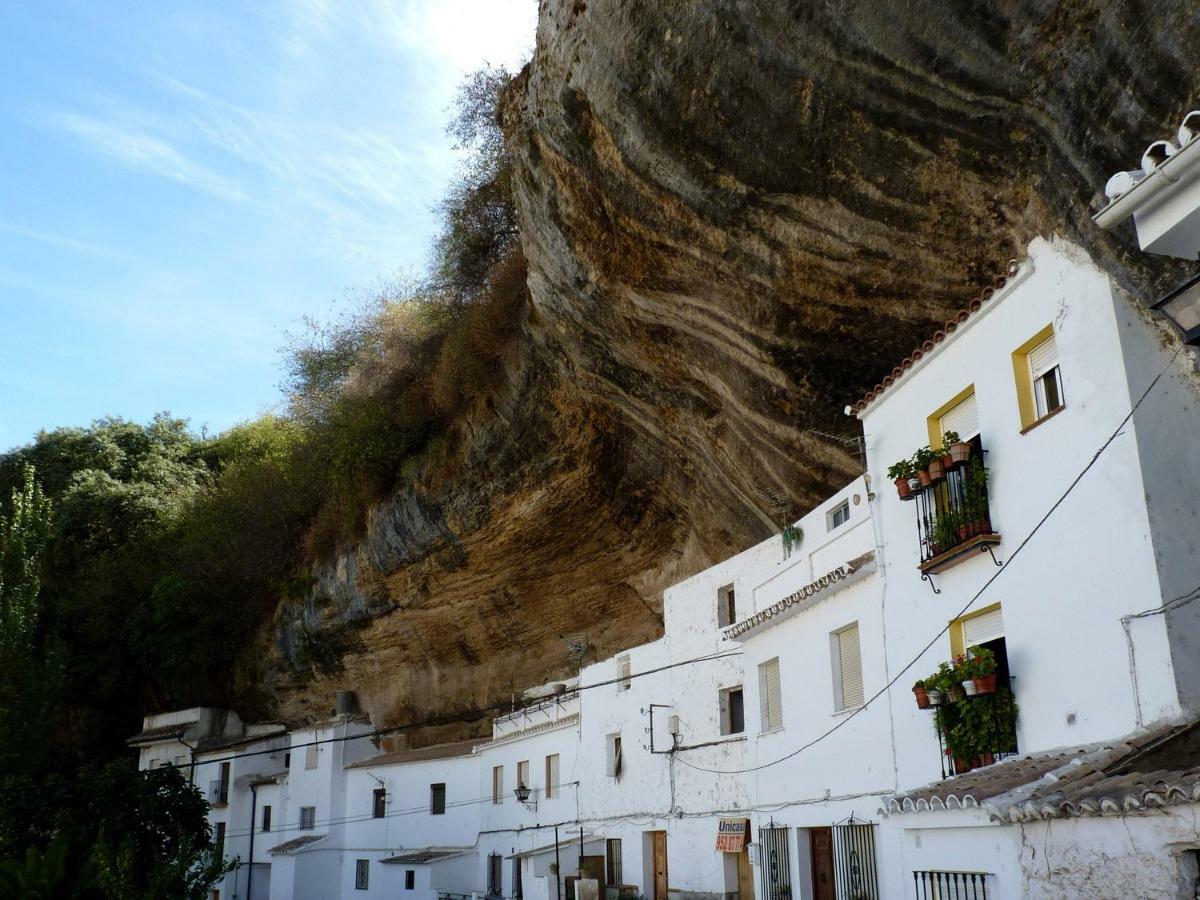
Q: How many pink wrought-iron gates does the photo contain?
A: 0